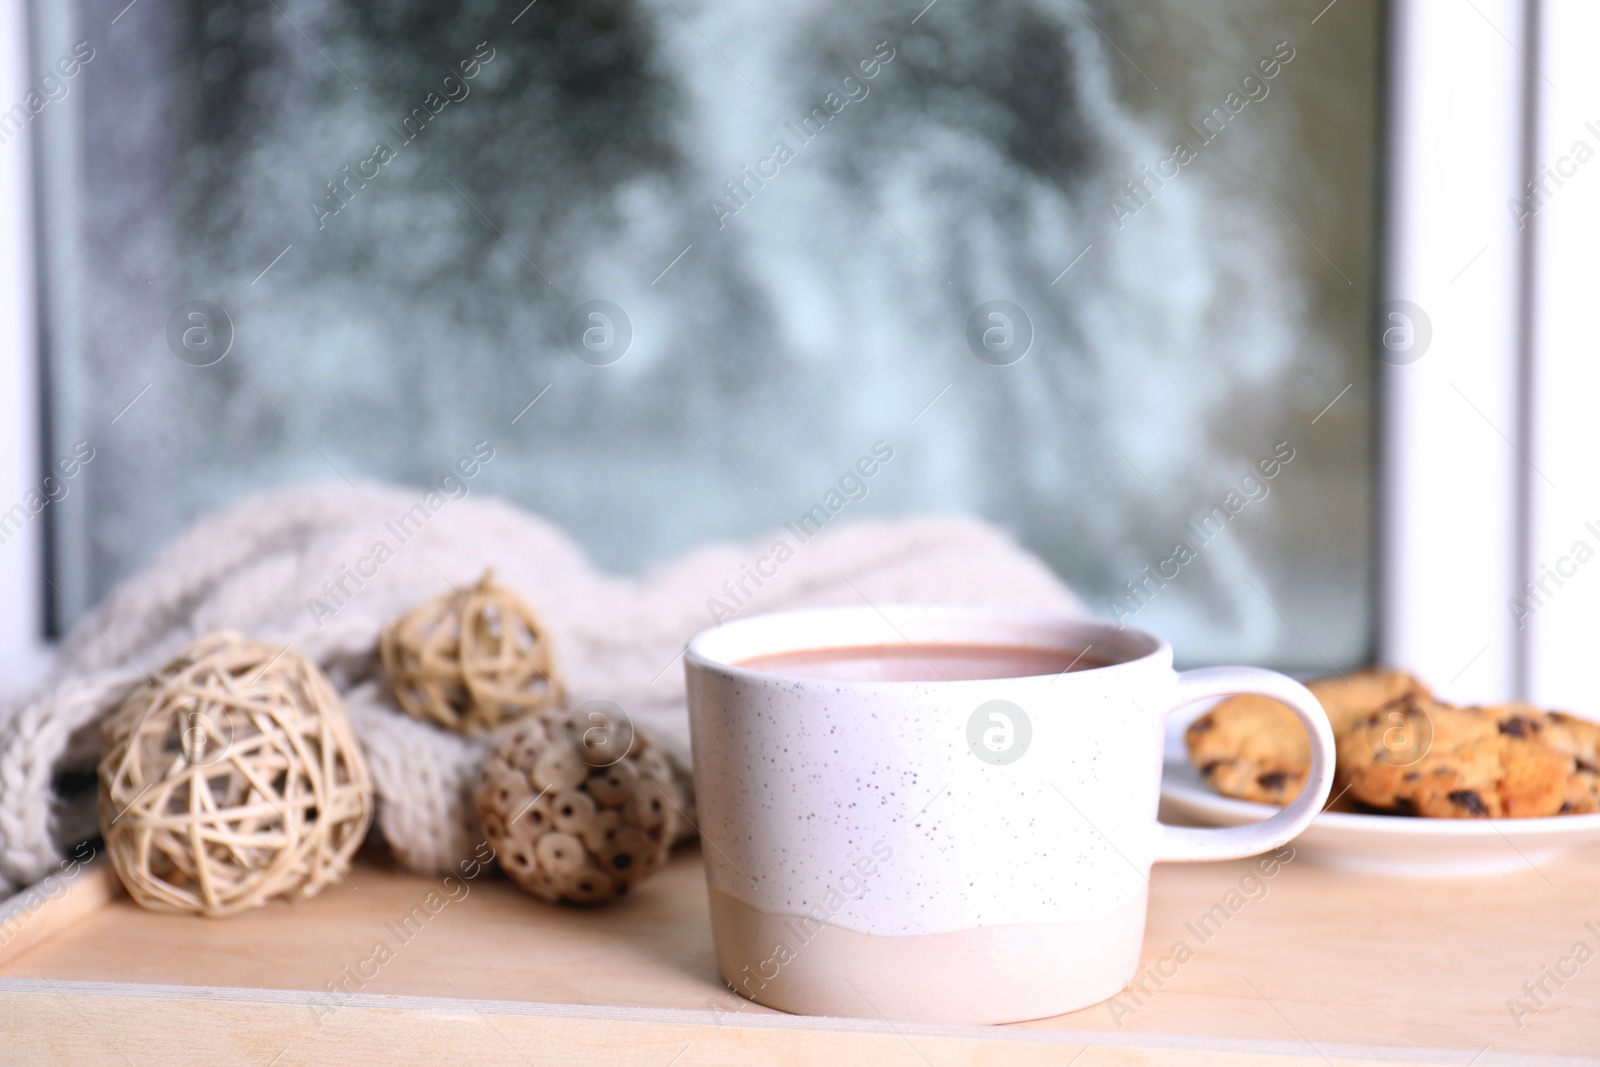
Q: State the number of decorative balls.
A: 3